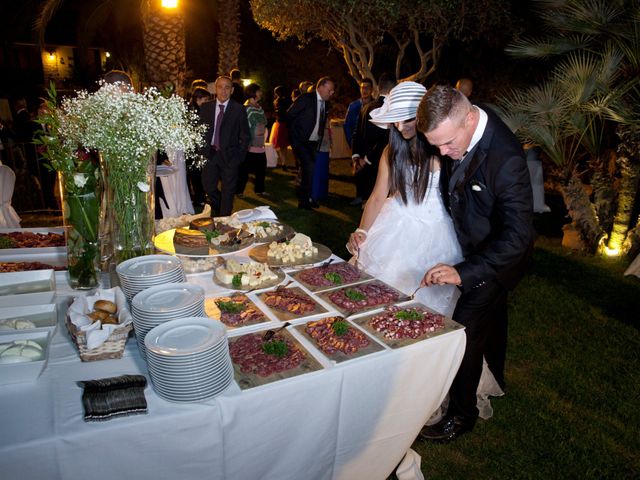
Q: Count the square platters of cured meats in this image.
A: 7